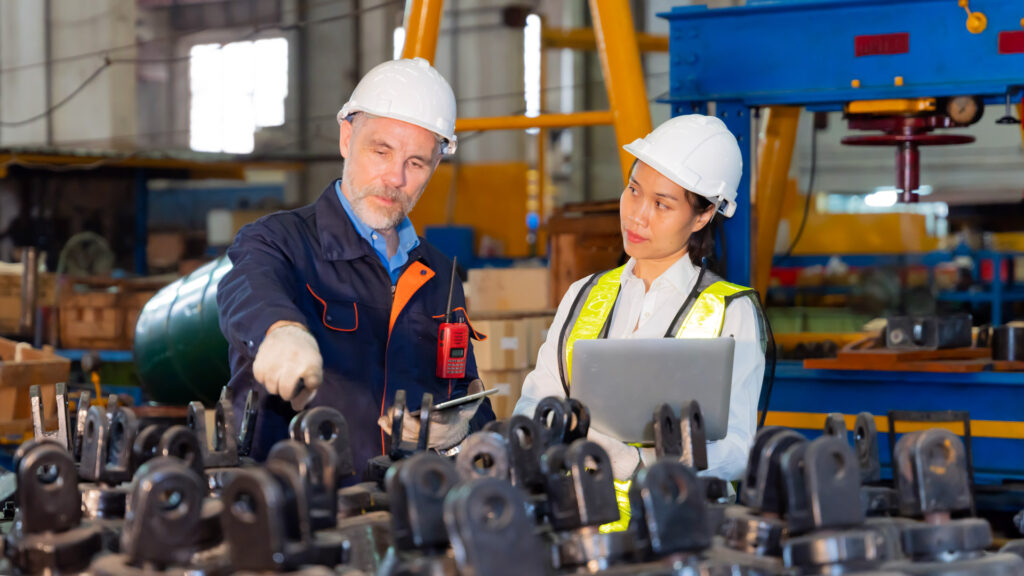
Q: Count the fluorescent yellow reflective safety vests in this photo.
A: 1